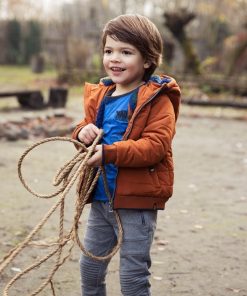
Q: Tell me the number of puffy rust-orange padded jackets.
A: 1